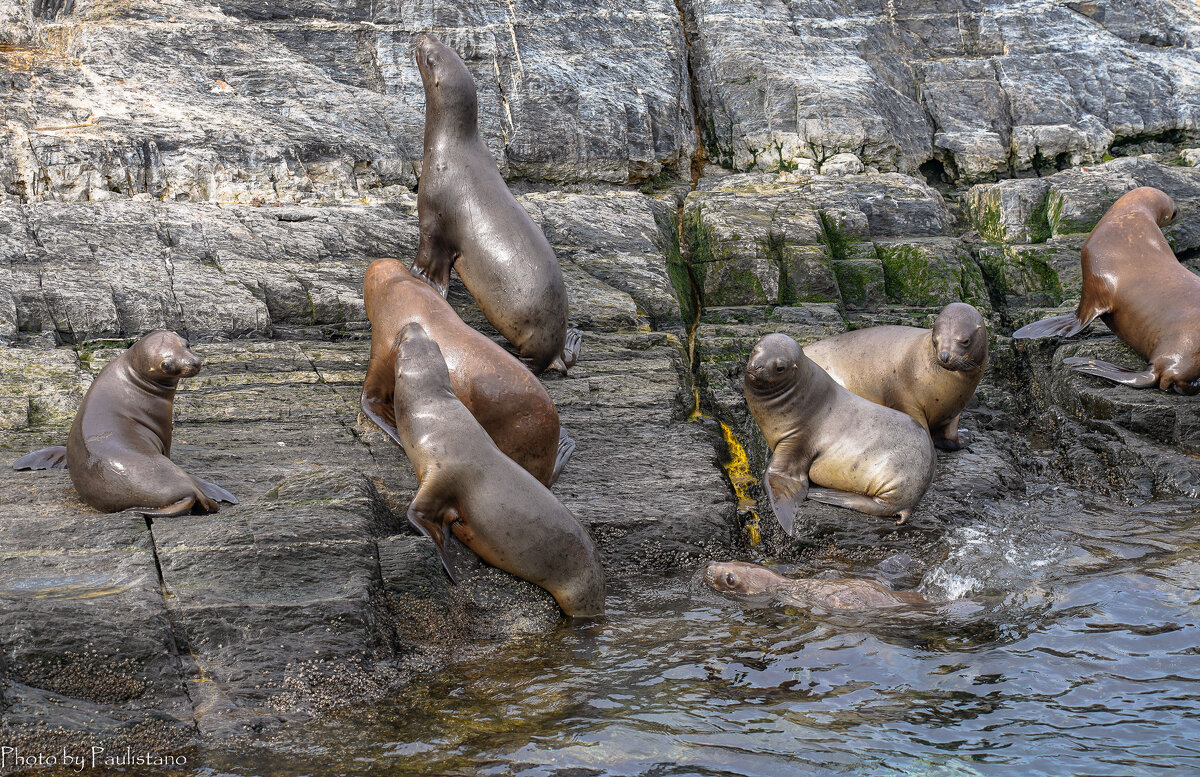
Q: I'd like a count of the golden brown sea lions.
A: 2